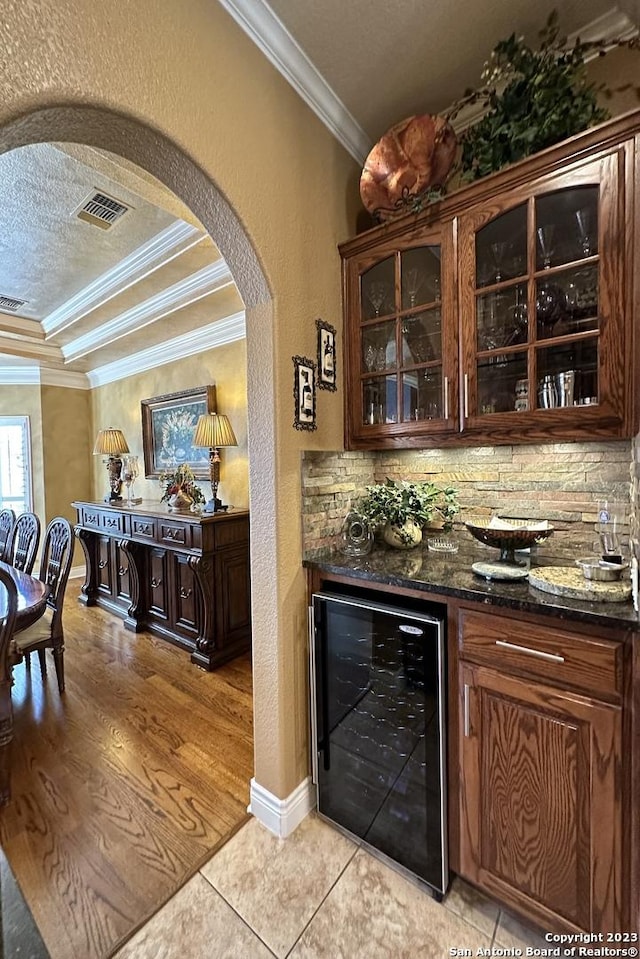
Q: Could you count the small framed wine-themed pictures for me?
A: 2